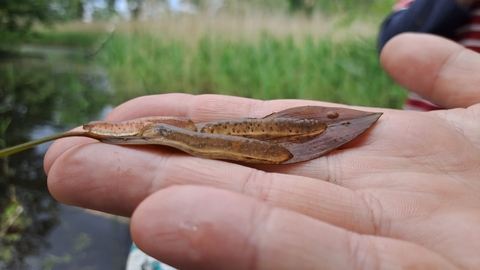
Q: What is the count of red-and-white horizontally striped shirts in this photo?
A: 1